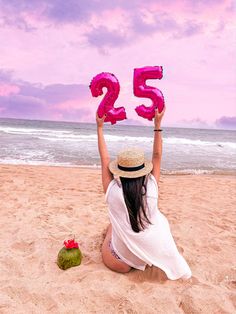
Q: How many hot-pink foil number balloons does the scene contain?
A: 2